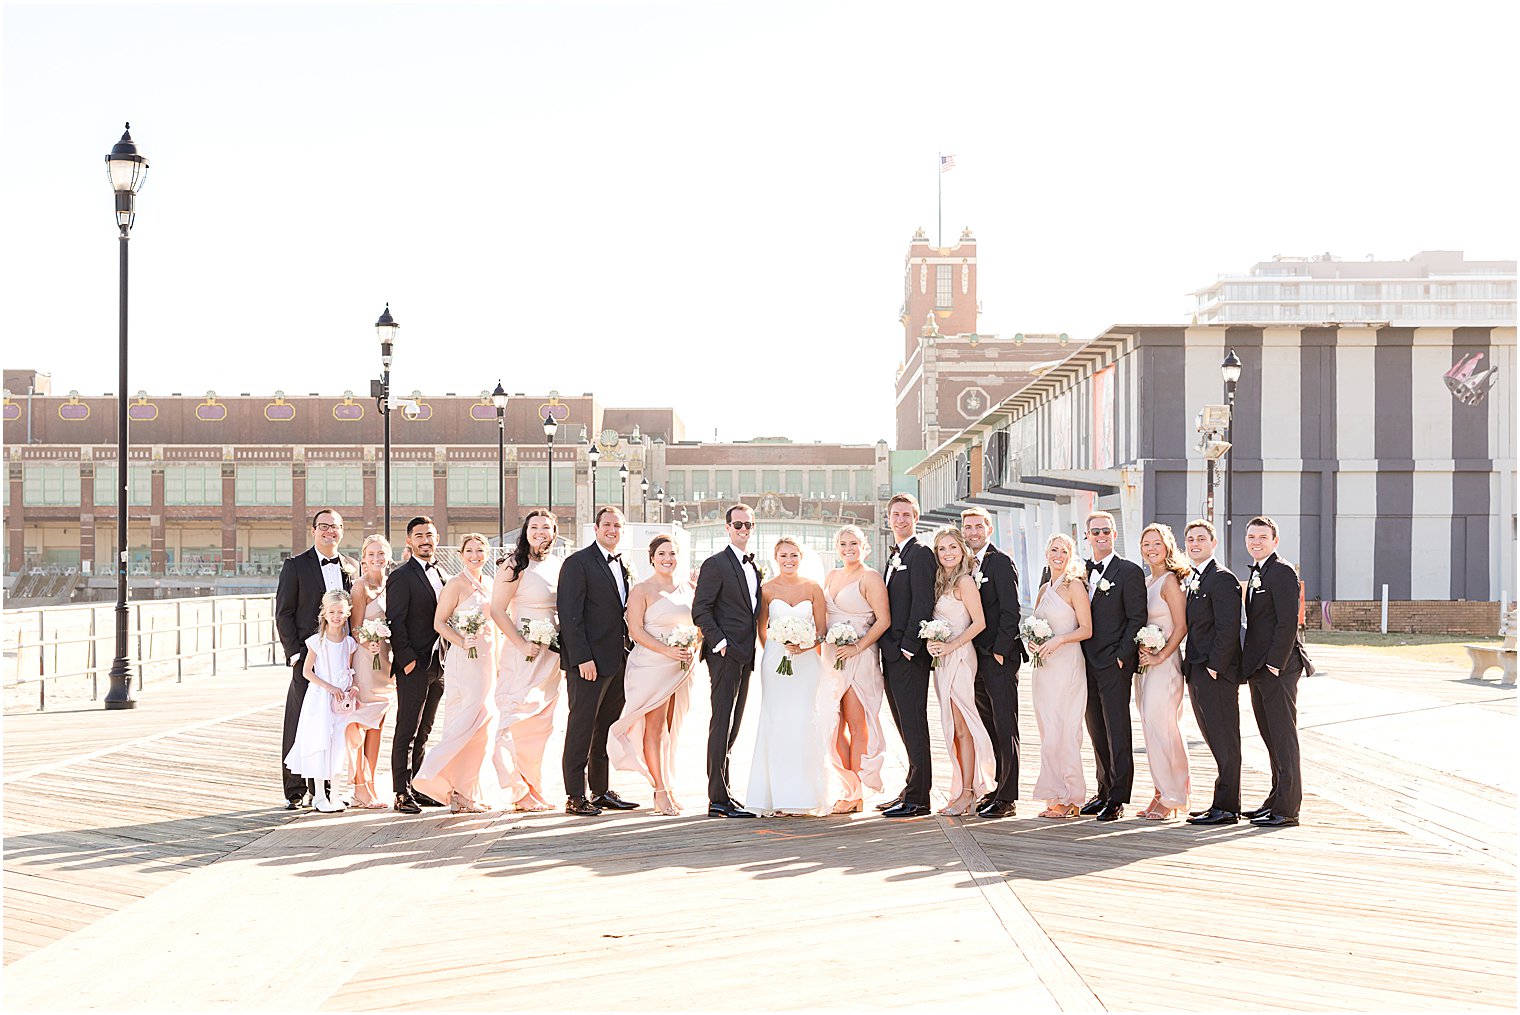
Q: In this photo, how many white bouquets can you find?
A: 9